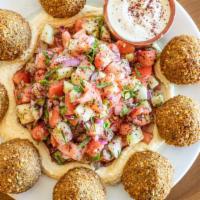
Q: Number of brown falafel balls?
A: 8